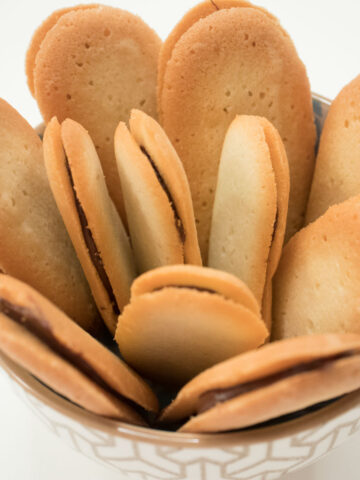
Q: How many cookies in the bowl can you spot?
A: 11